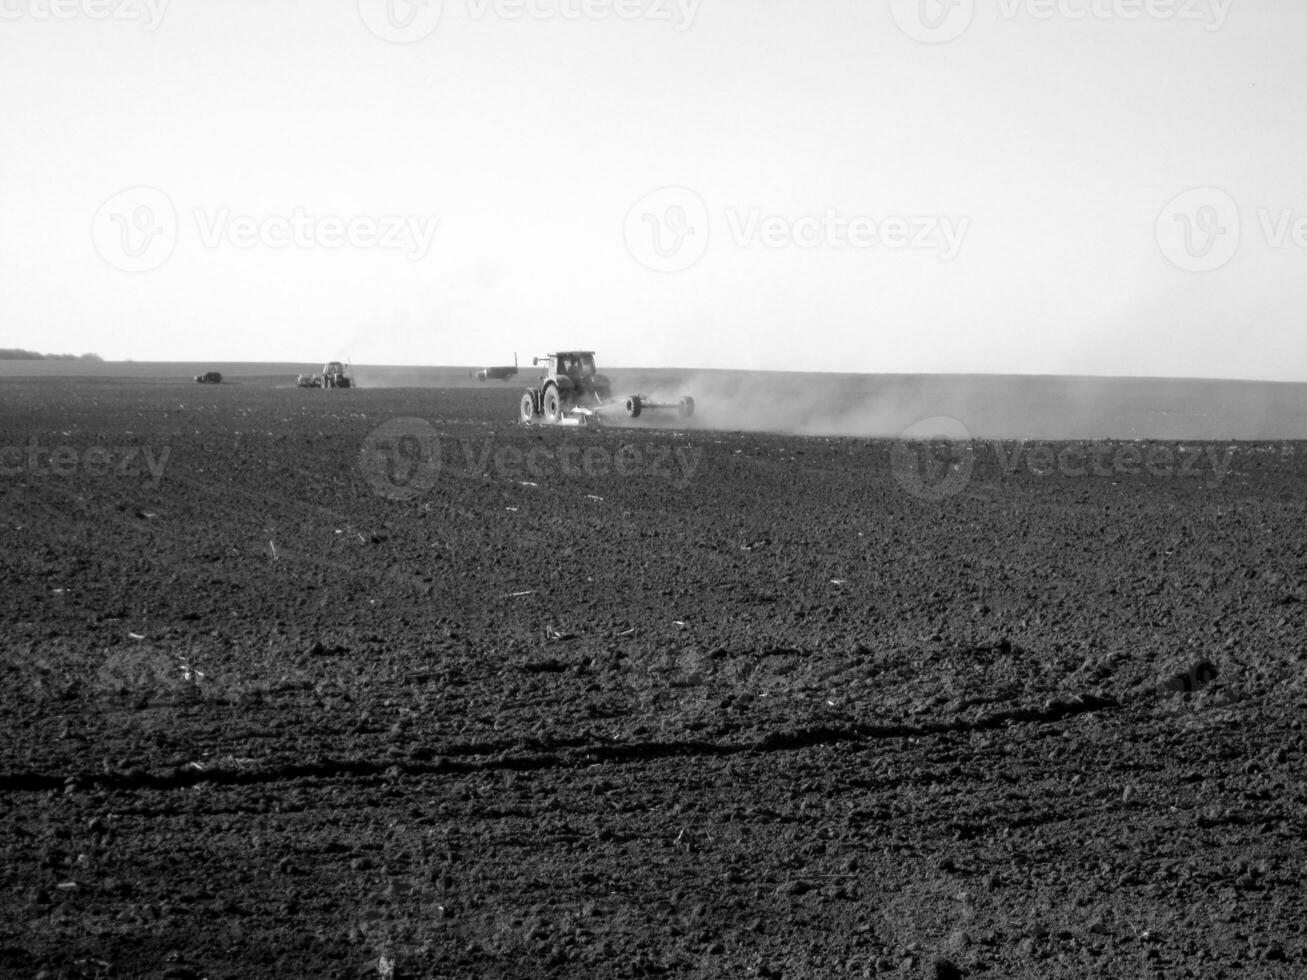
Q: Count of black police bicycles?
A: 0